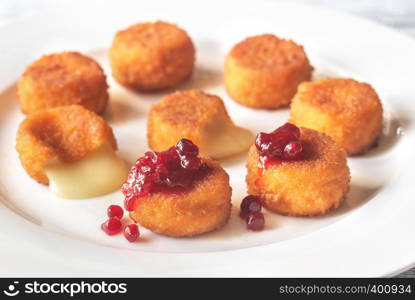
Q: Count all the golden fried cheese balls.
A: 8